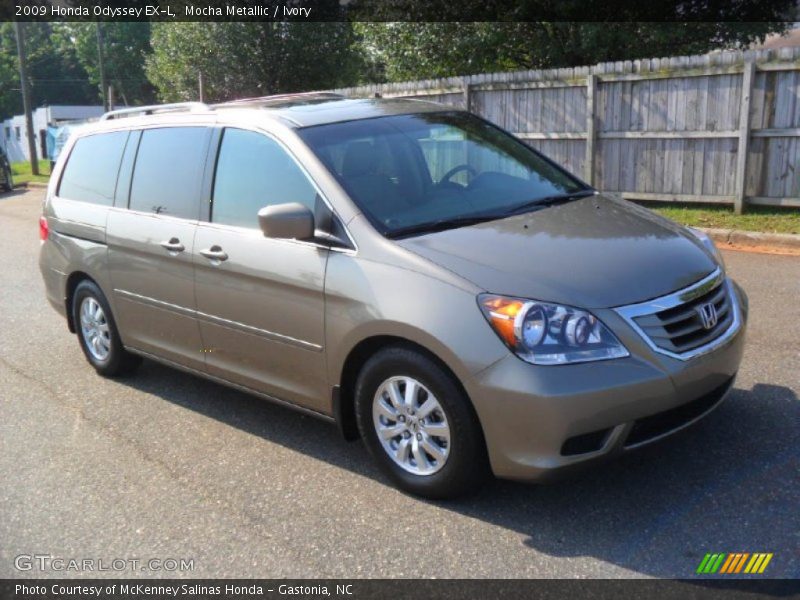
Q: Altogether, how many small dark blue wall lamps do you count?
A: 0